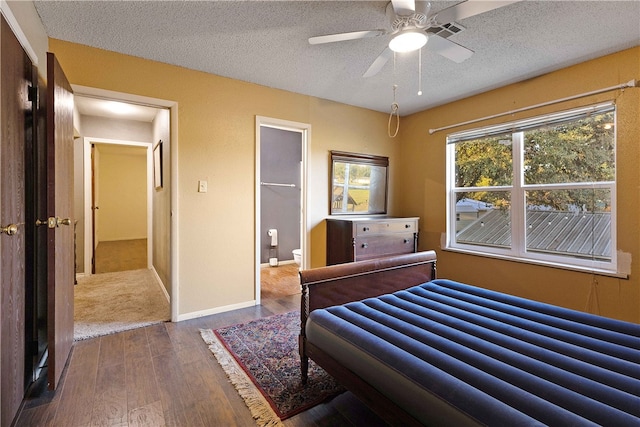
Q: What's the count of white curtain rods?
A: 1